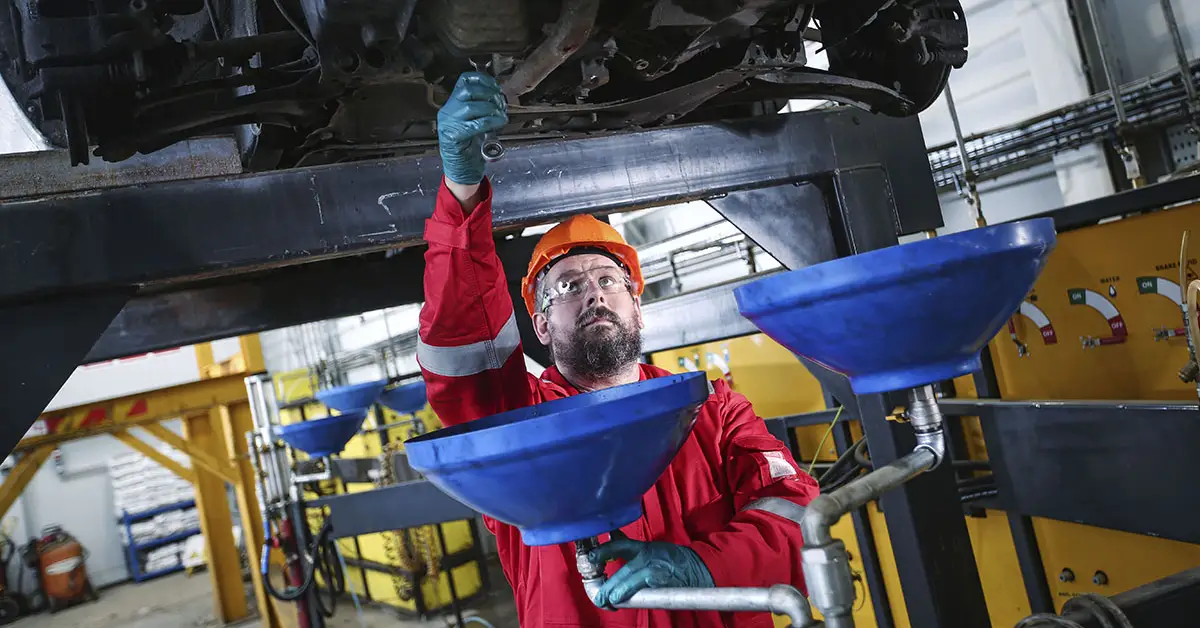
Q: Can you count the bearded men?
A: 1